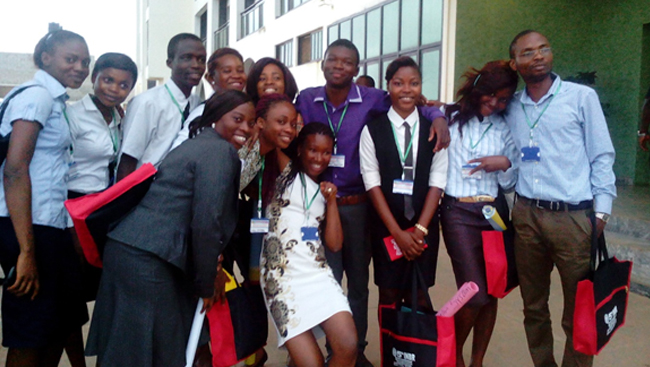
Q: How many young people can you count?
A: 12